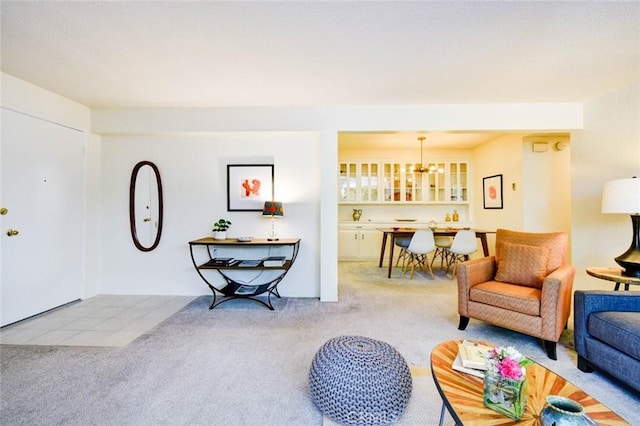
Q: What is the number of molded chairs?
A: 4